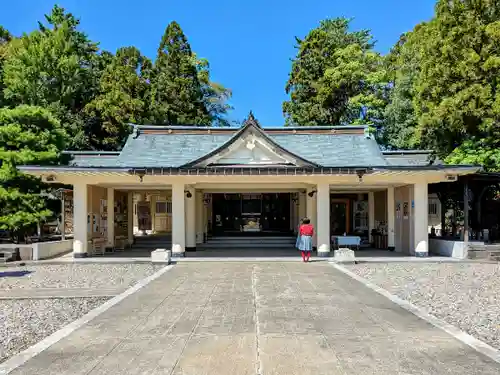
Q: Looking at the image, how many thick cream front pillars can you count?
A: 4